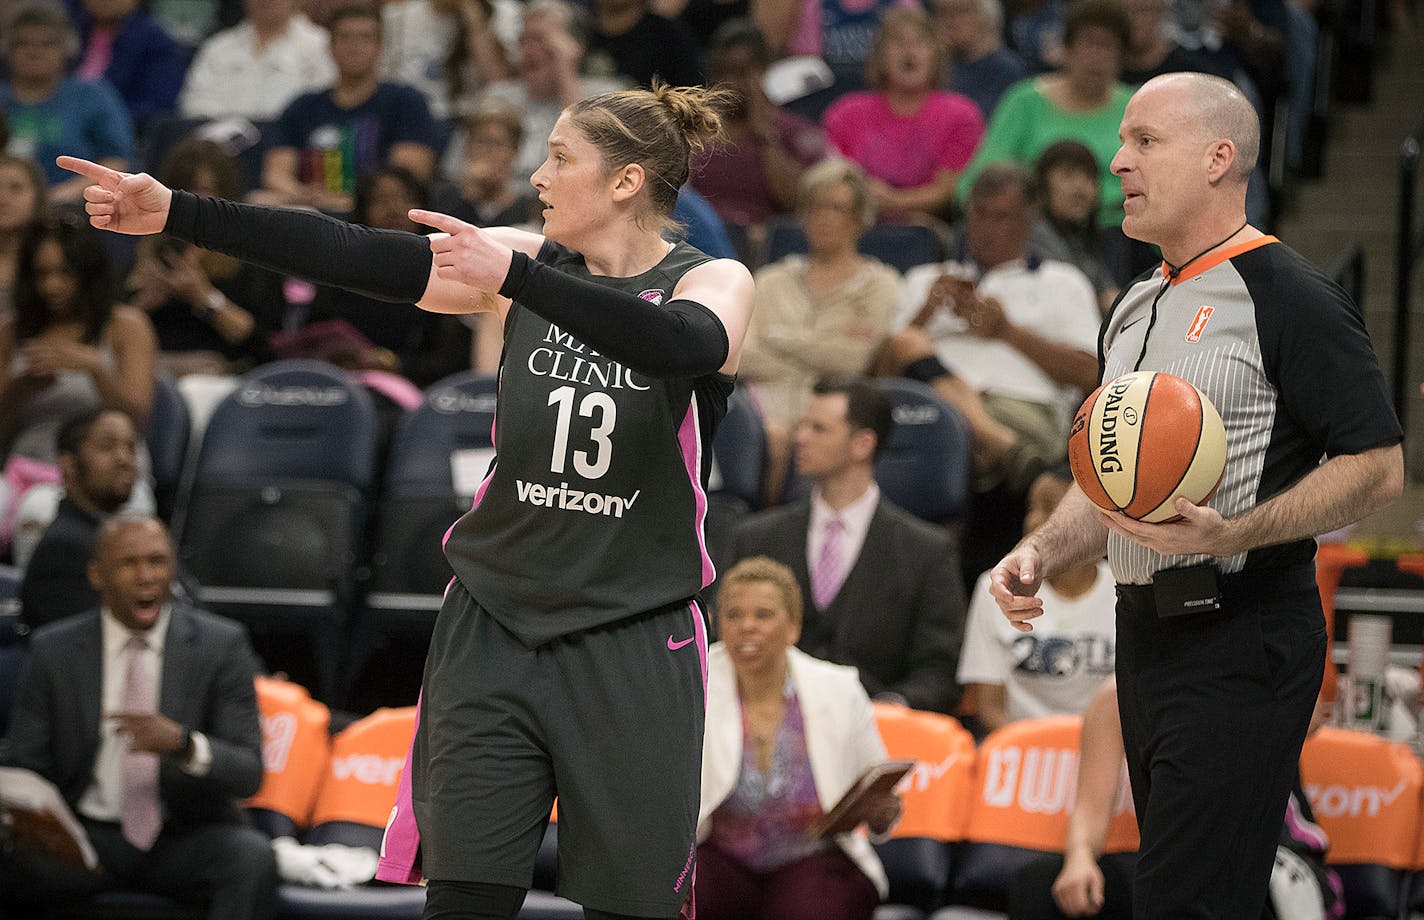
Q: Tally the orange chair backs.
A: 5